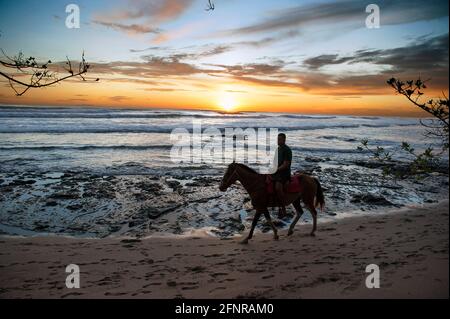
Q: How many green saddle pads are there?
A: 0